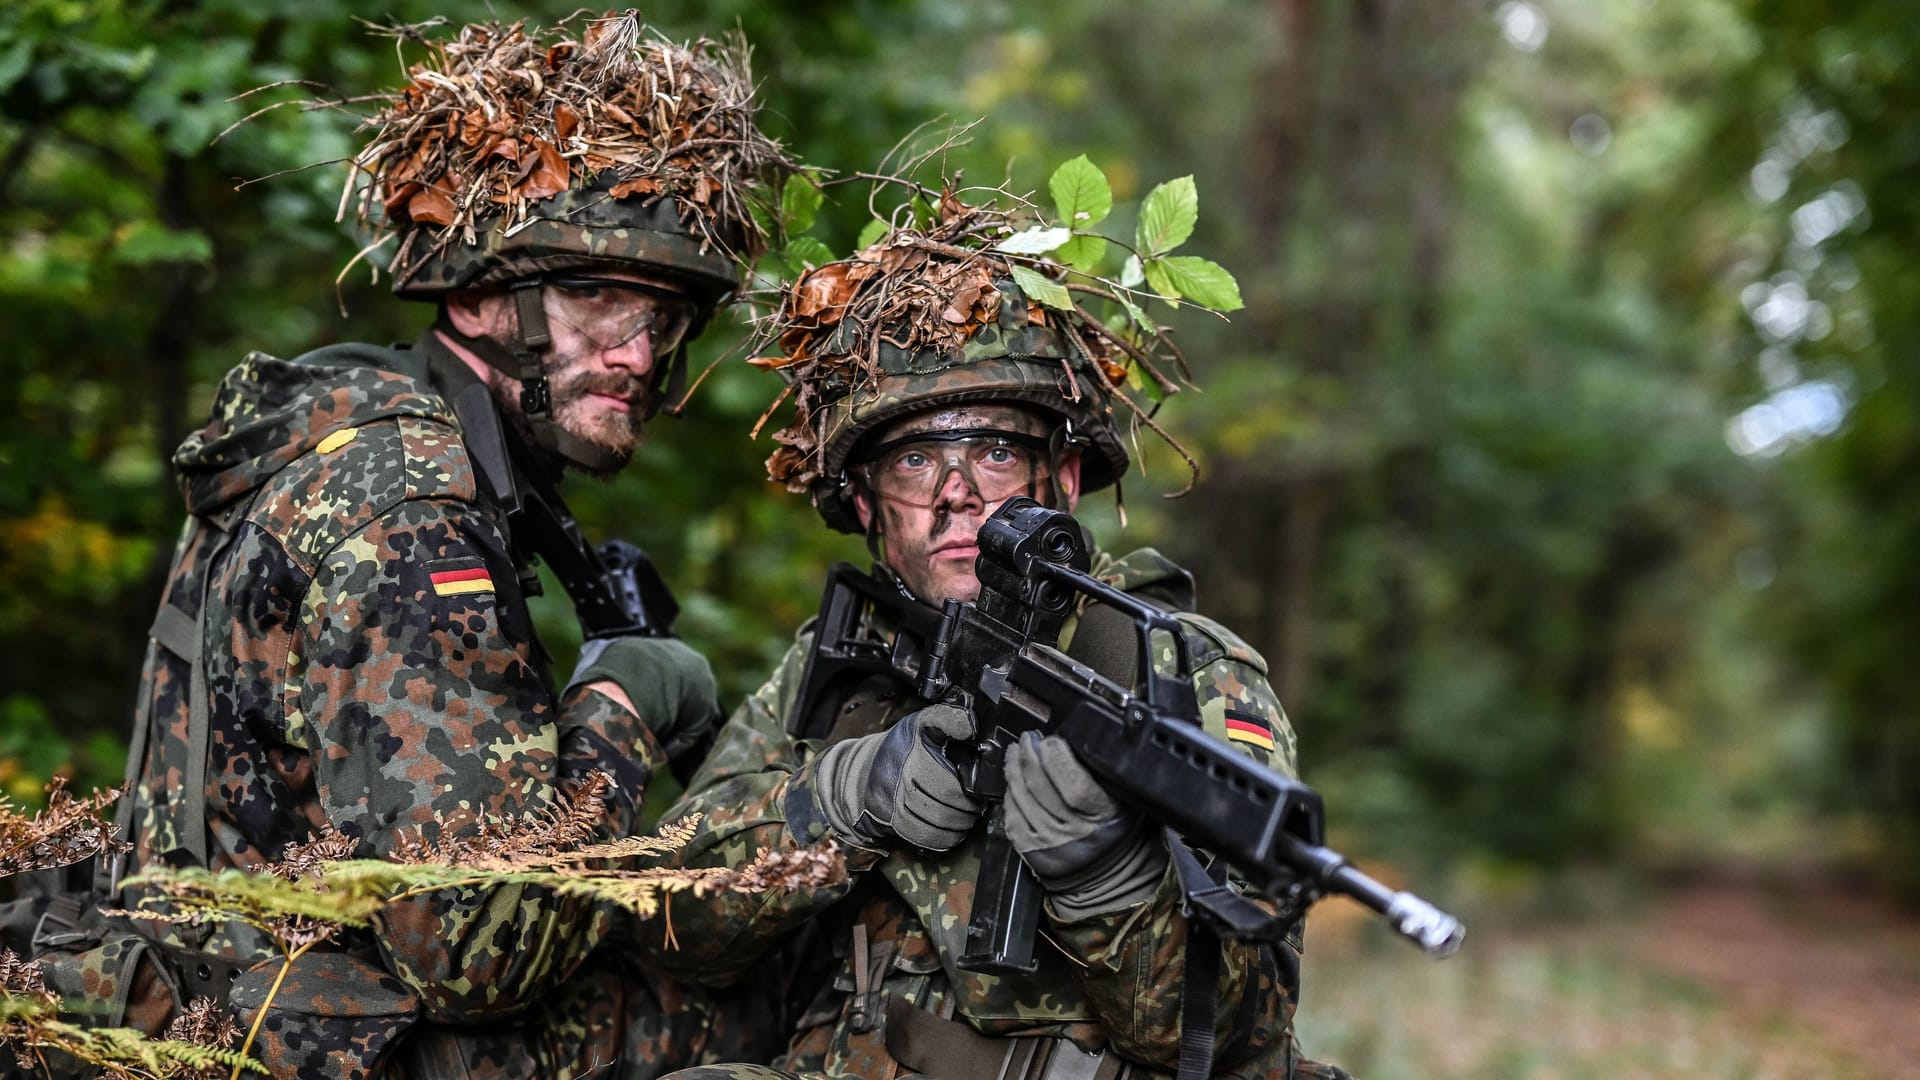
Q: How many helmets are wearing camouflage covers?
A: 2